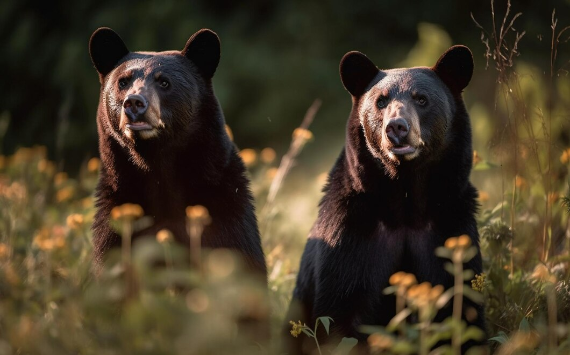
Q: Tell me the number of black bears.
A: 2